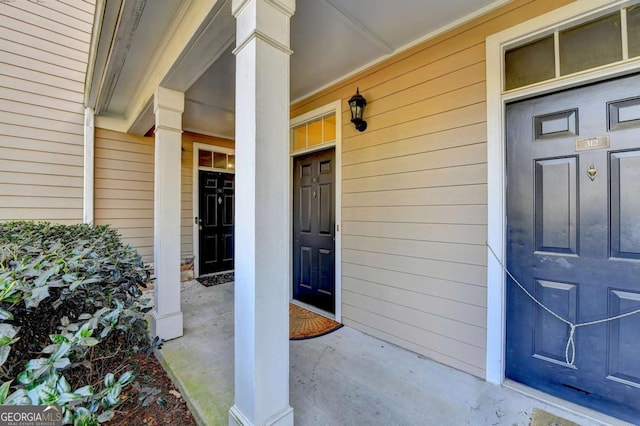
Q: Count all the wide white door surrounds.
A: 3